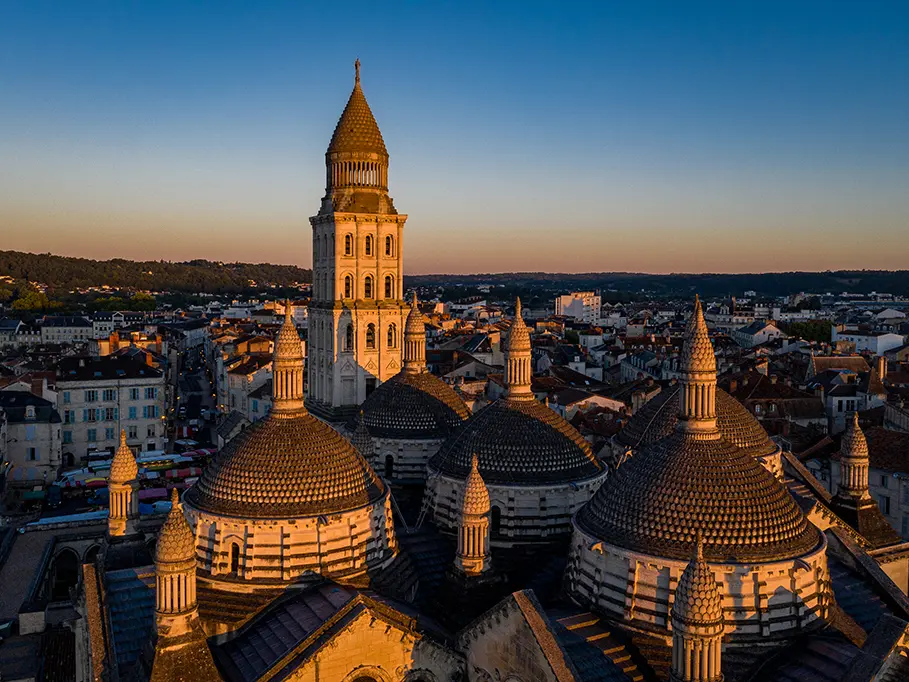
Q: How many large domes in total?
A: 5